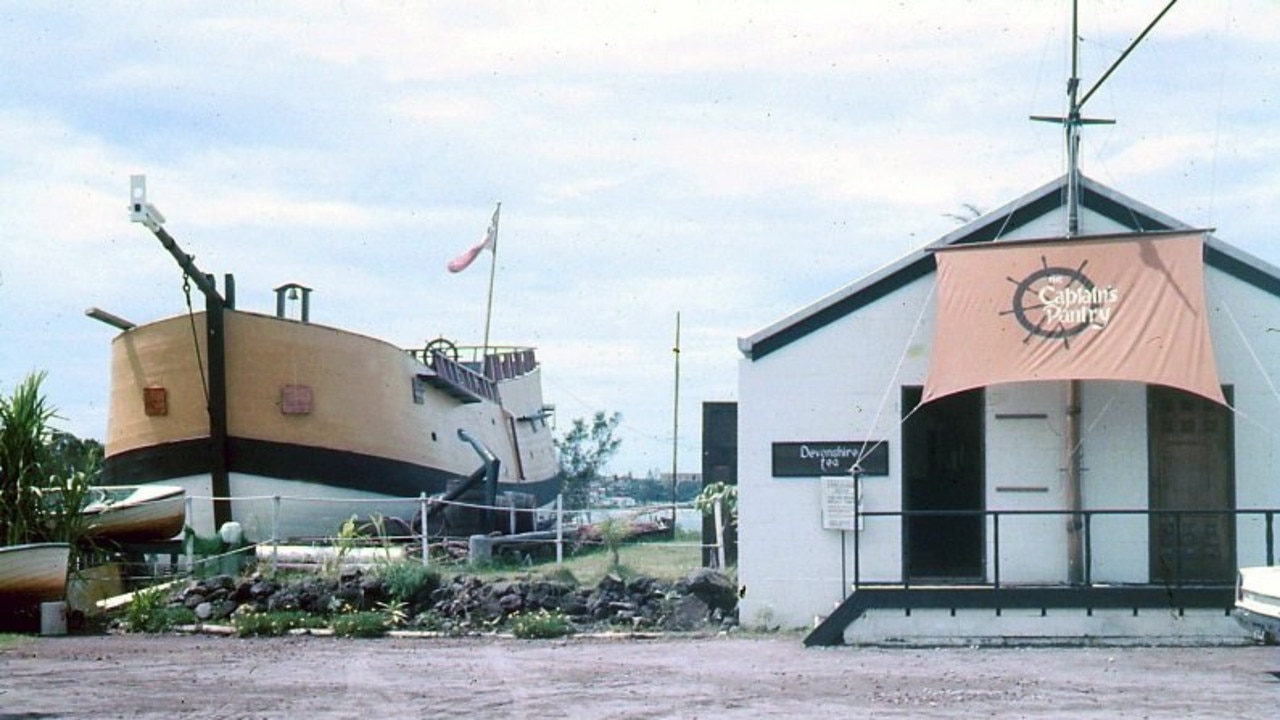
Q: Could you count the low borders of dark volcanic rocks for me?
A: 1